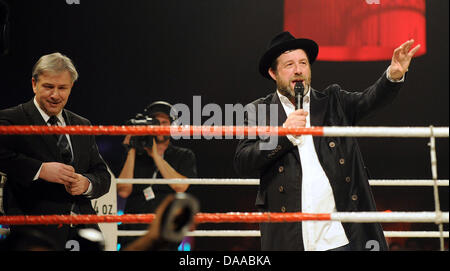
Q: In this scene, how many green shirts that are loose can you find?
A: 0